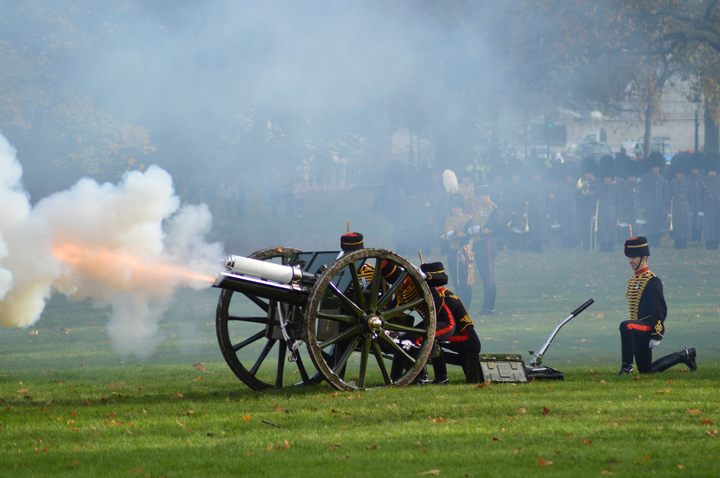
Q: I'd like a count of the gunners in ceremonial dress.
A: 4